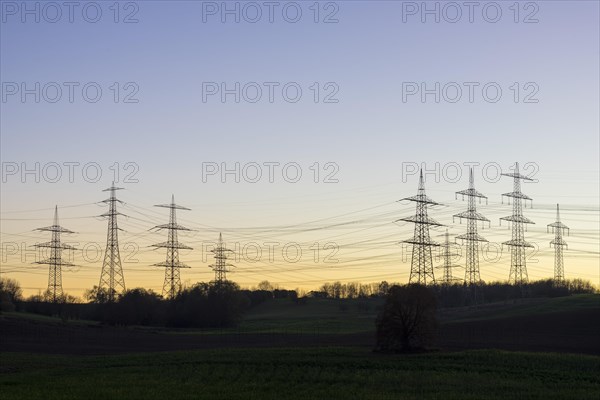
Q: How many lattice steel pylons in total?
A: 9